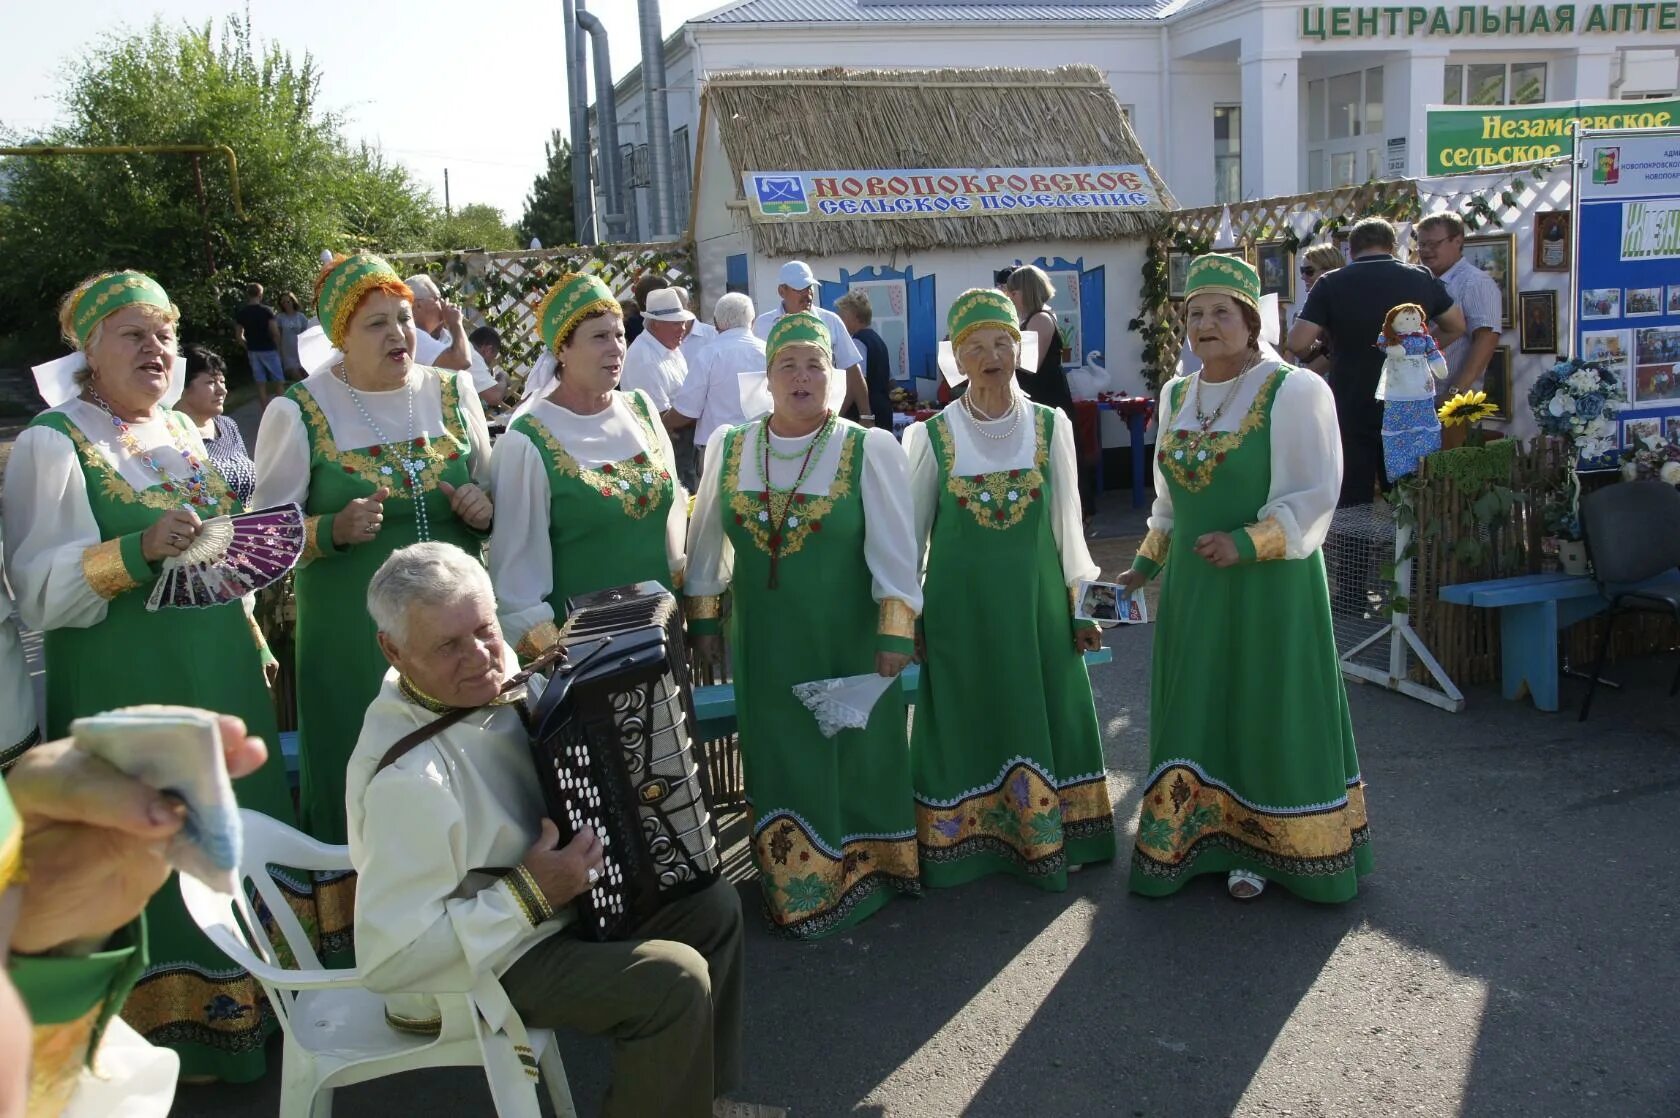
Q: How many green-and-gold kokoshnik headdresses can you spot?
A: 6